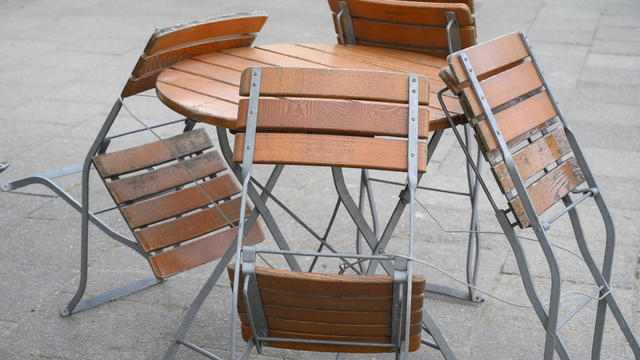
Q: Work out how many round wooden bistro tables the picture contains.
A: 1